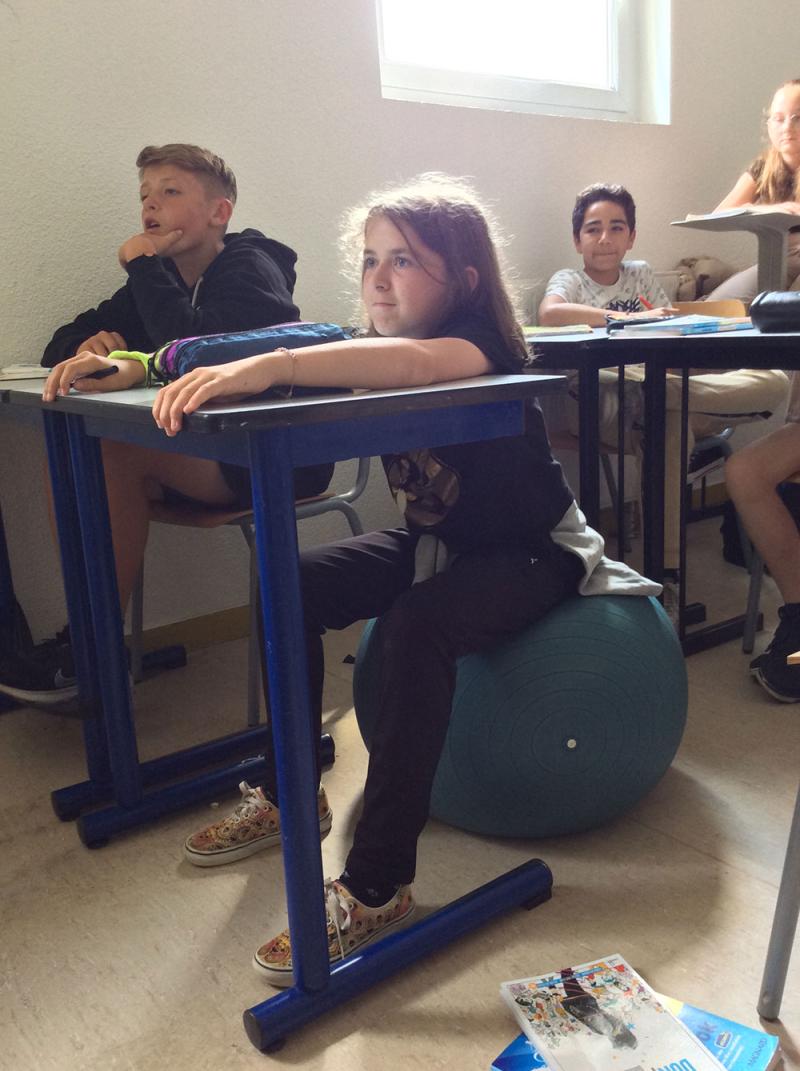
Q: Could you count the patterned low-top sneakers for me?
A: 2